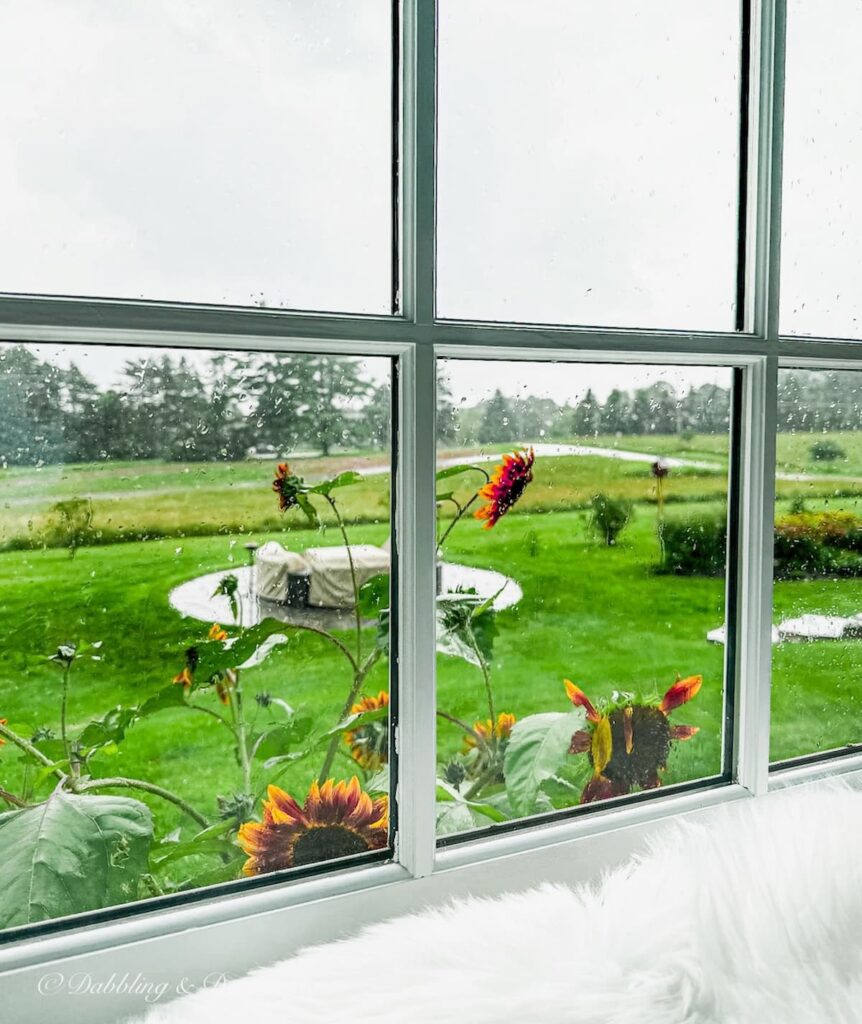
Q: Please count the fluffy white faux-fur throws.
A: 1